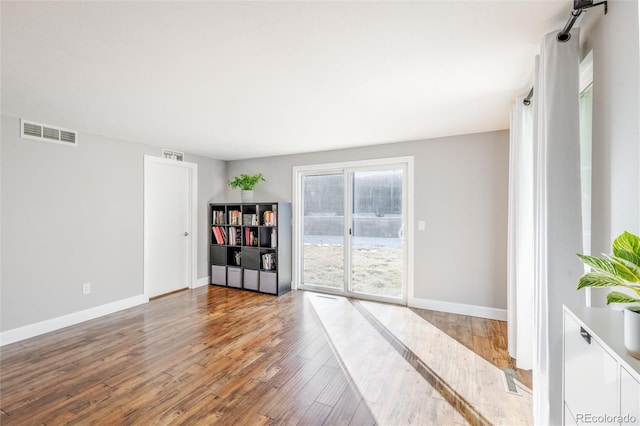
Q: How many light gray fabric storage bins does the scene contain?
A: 4